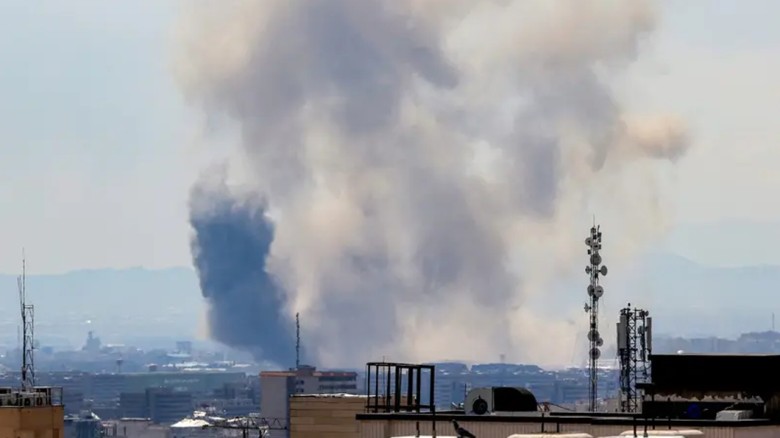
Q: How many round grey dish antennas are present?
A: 11